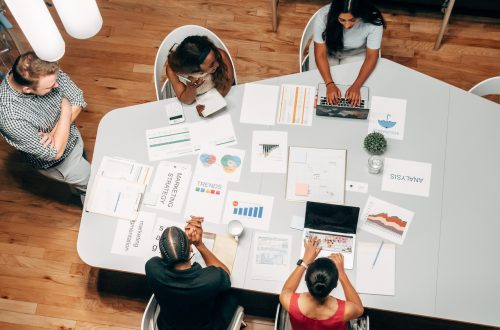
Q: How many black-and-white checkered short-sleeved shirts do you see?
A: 1